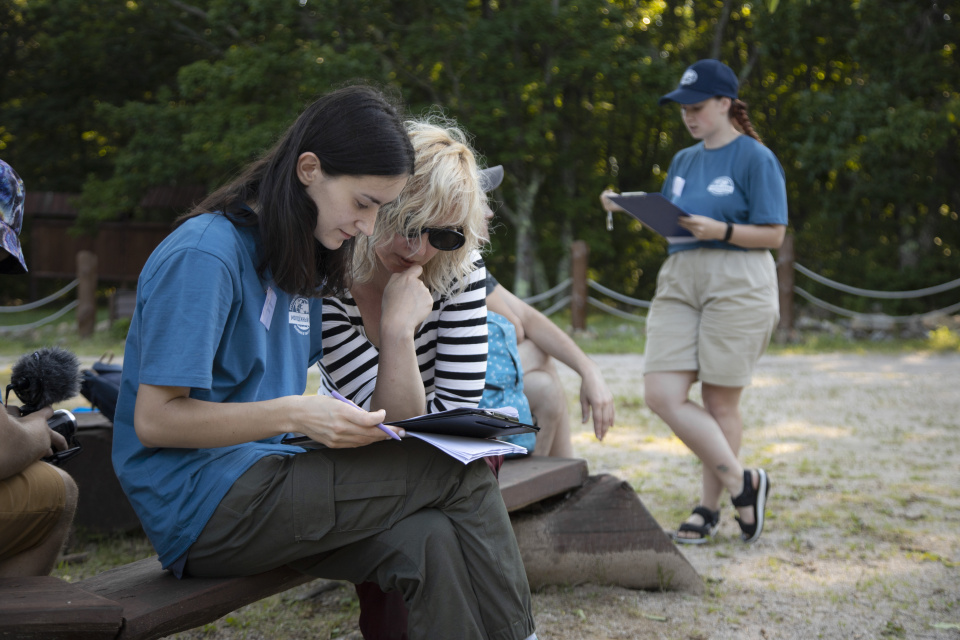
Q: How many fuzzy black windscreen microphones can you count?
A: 1